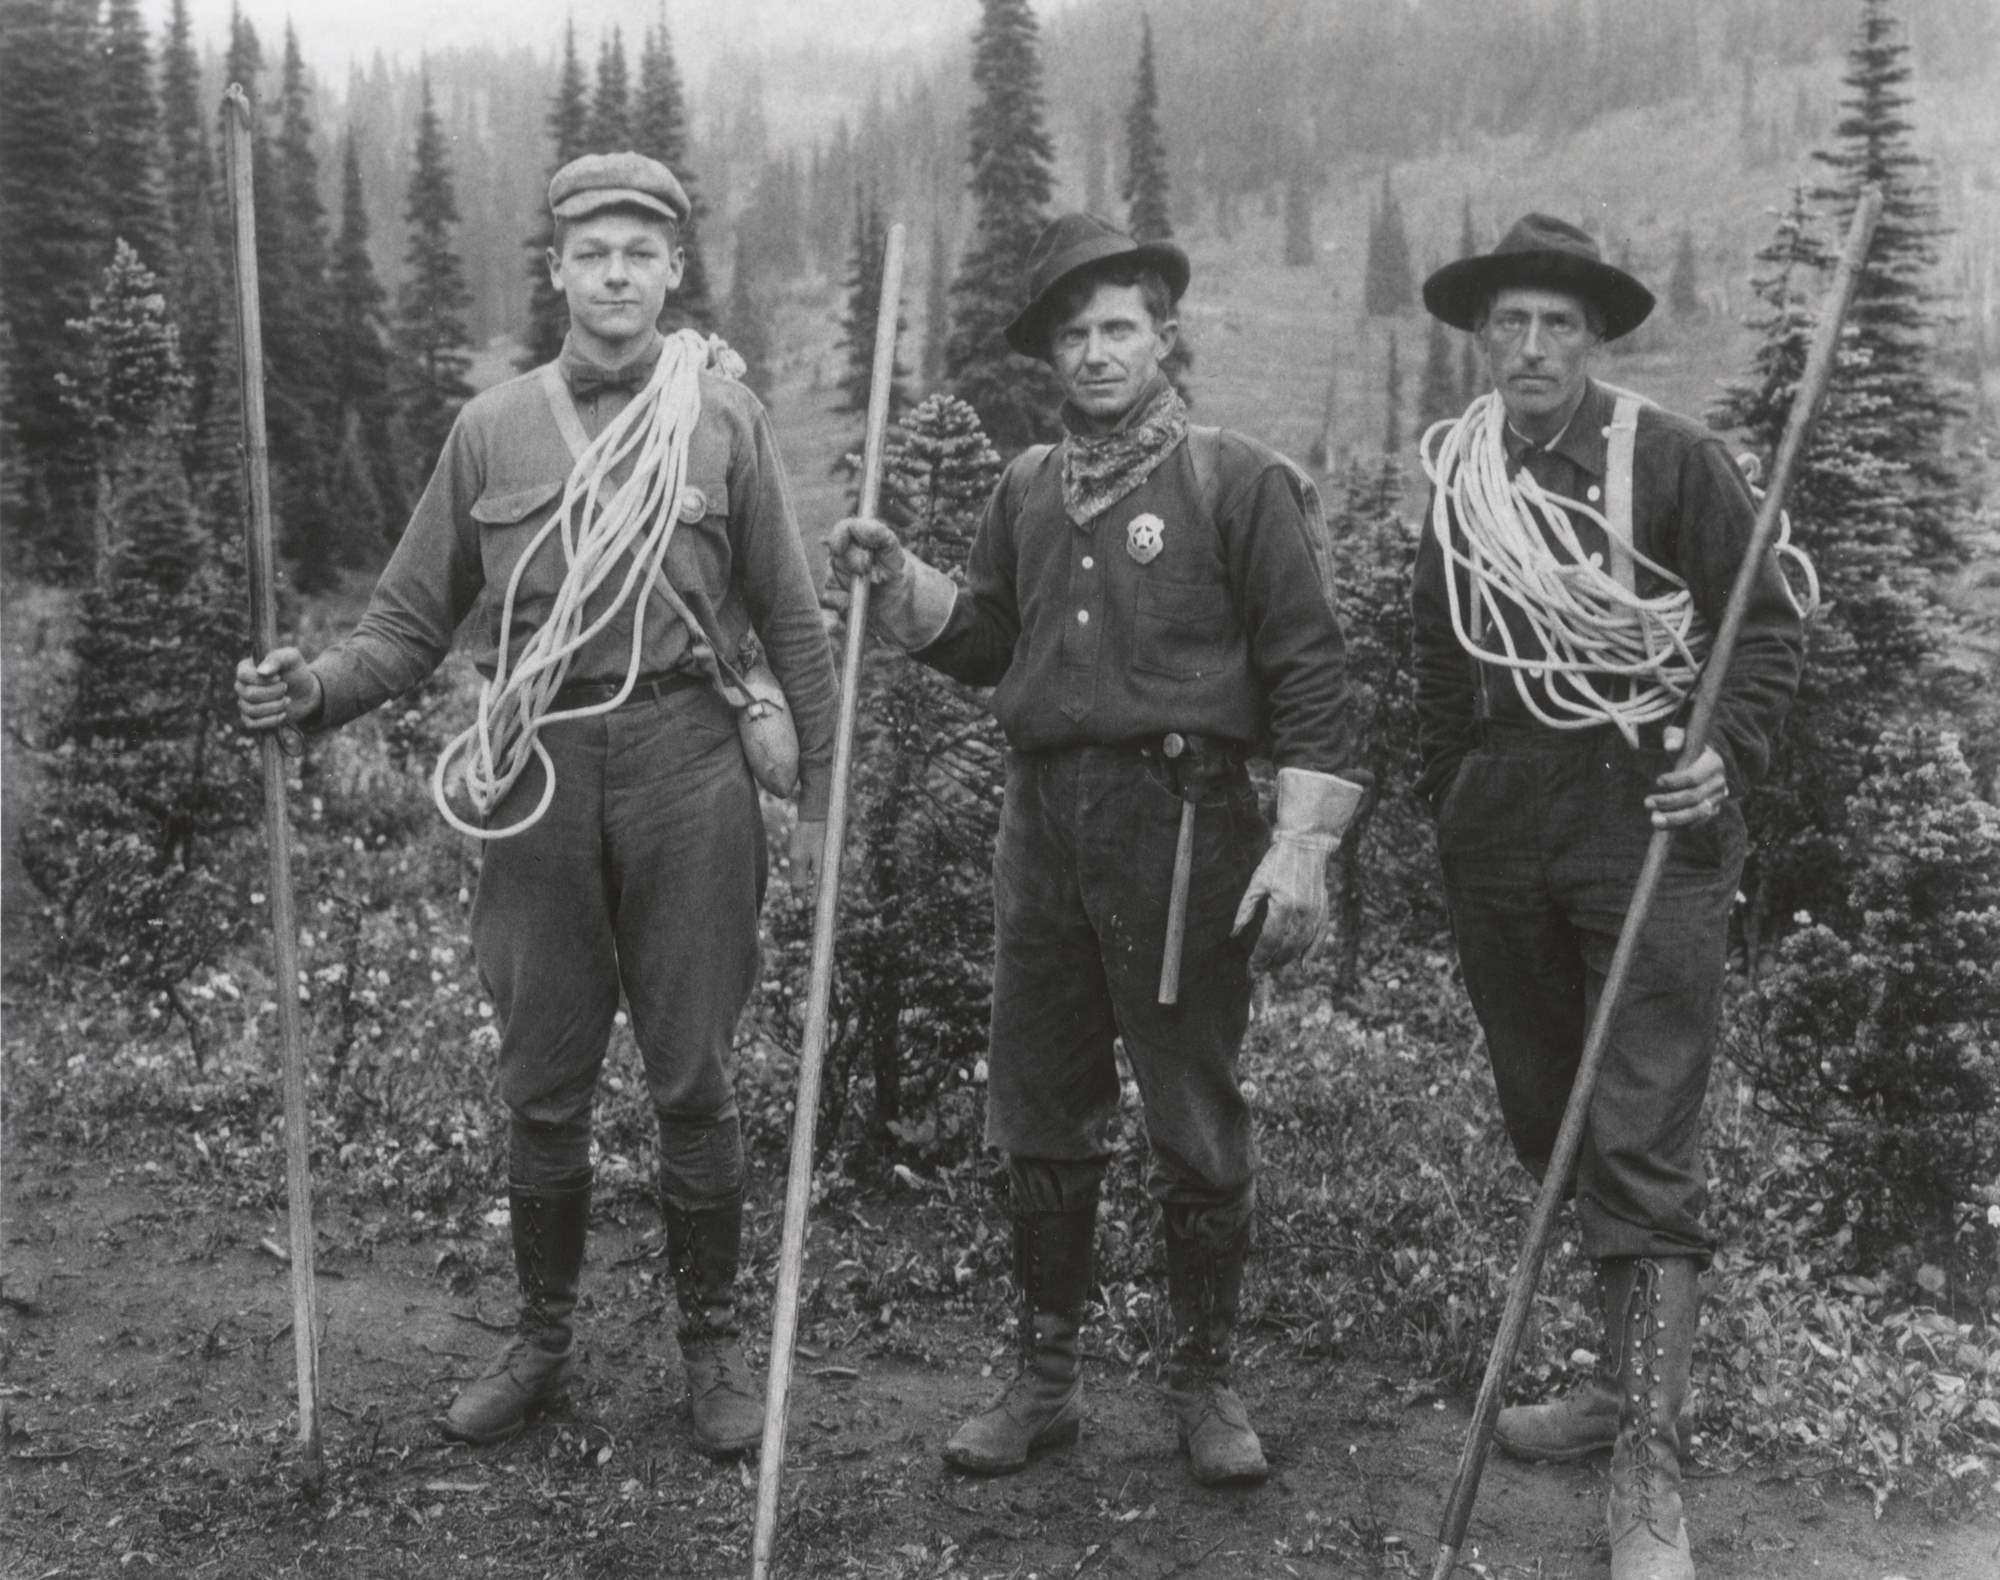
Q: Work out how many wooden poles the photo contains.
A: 3